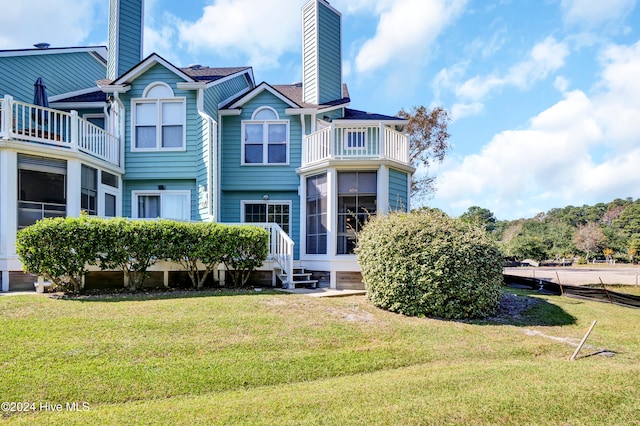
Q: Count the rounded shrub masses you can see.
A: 1